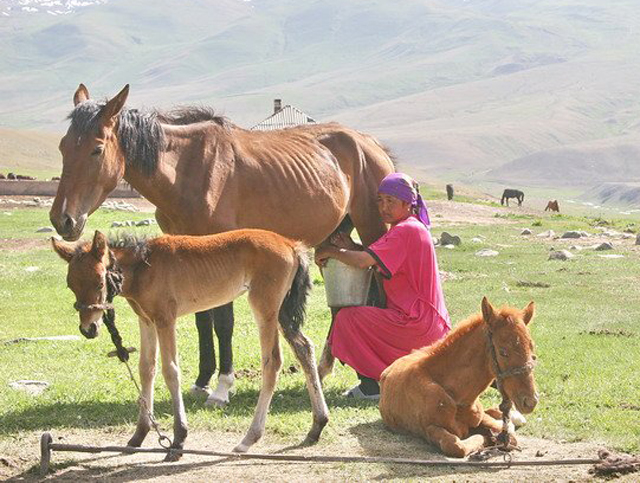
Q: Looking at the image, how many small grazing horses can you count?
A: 2